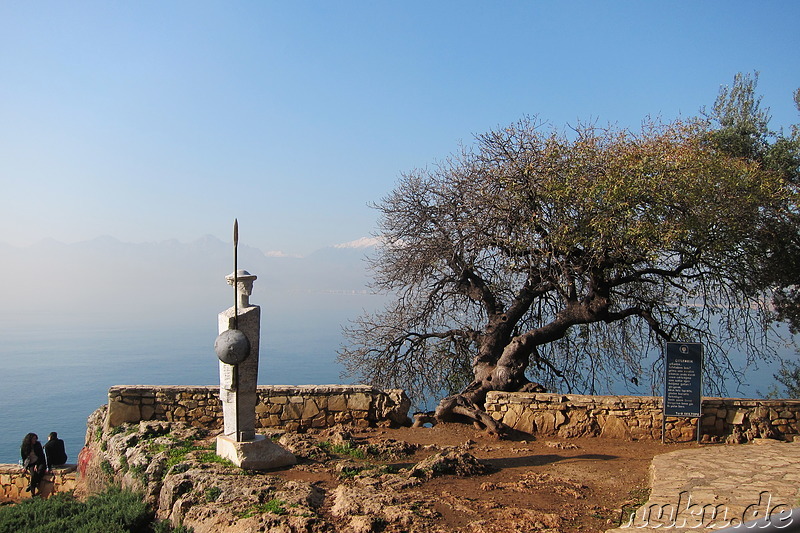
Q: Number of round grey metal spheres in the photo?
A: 1